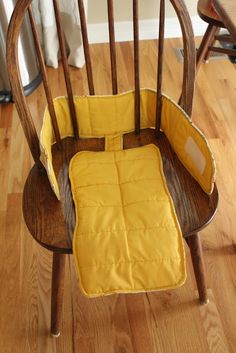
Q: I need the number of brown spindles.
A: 6